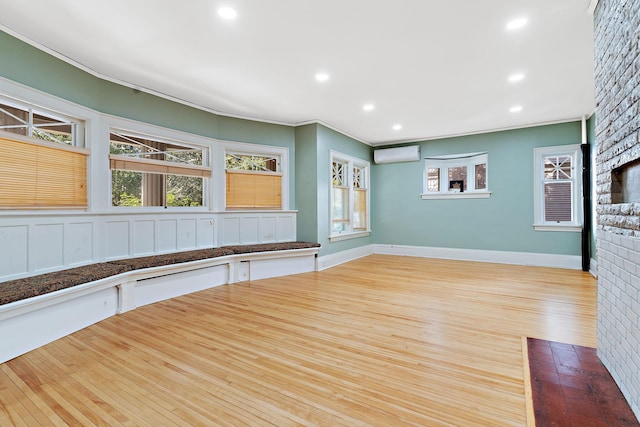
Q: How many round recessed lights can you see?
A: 7